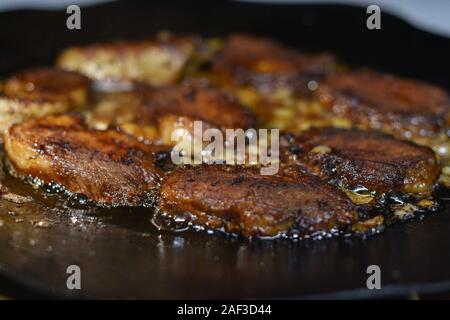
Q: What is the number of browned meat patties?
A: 8